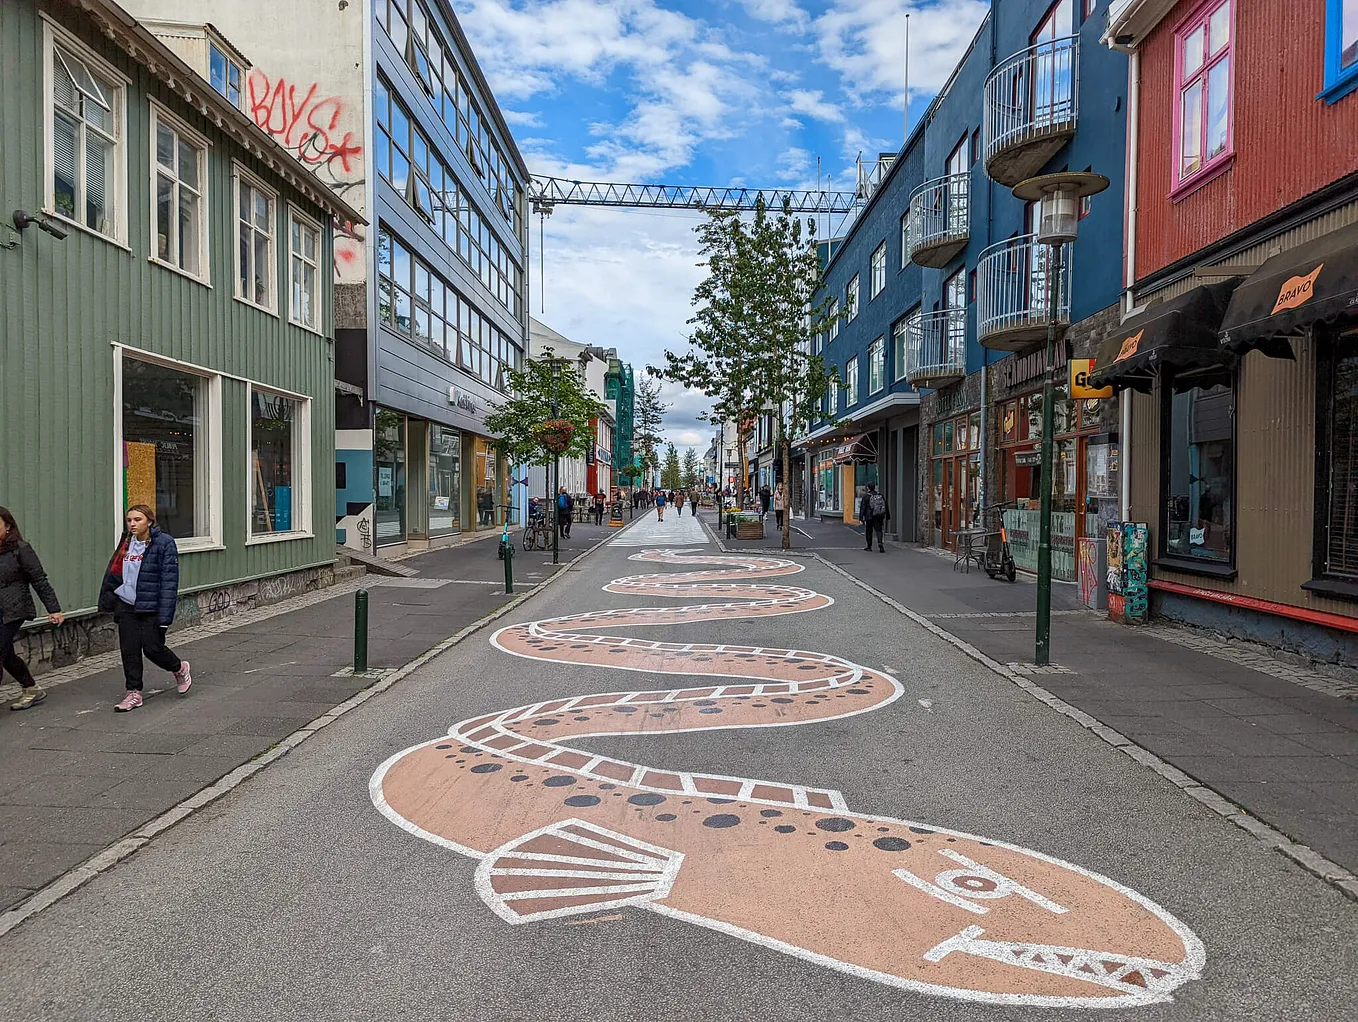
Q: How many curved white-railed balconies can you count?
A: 4